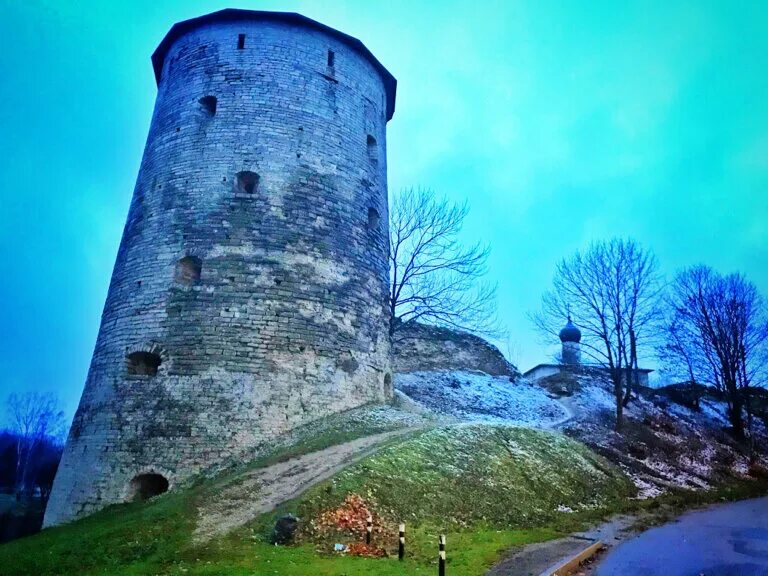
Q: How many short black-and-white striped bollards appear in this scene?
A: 3